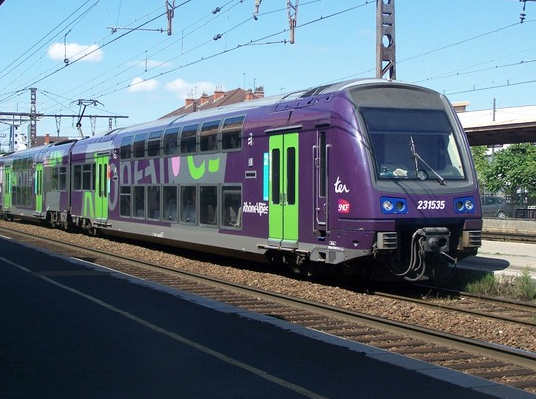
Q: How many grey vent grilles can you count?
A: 2